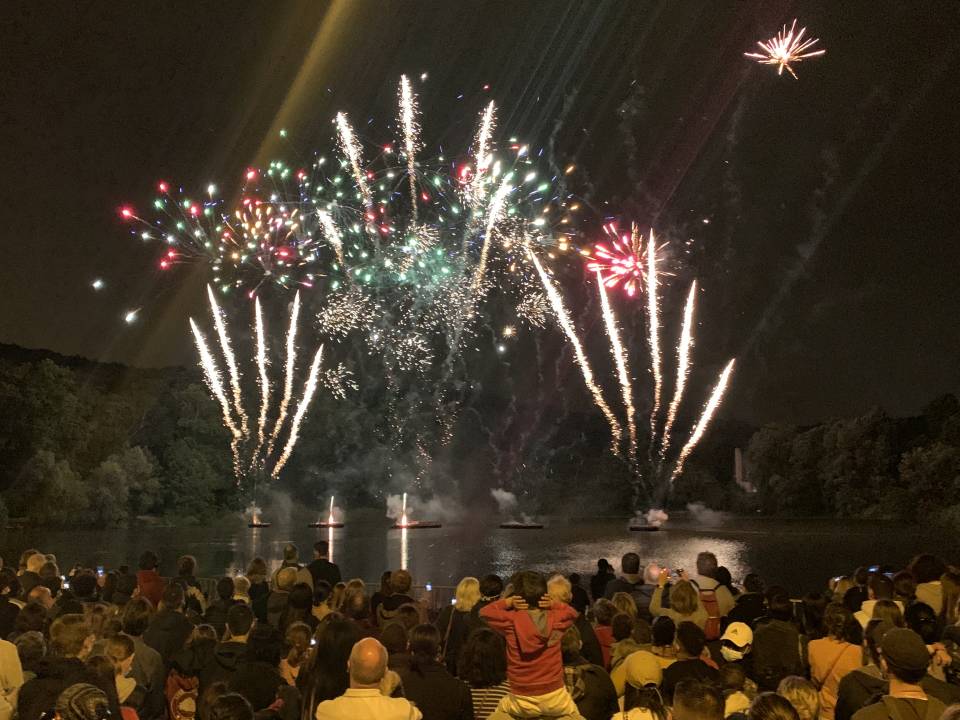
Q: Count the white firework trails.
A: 15